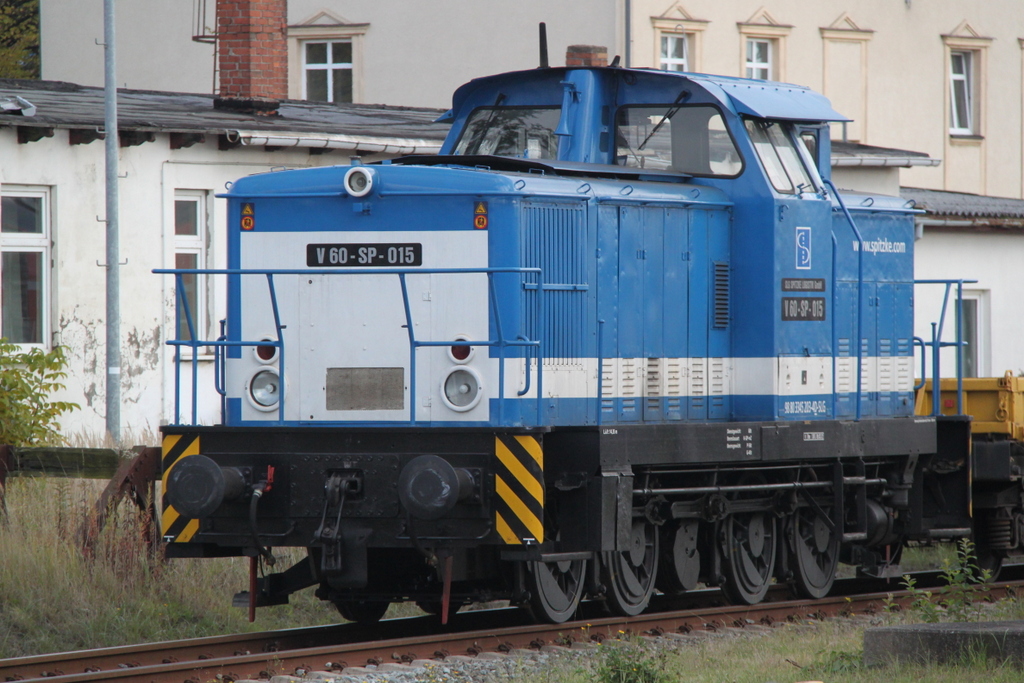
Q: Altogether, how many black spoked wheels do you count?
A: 4